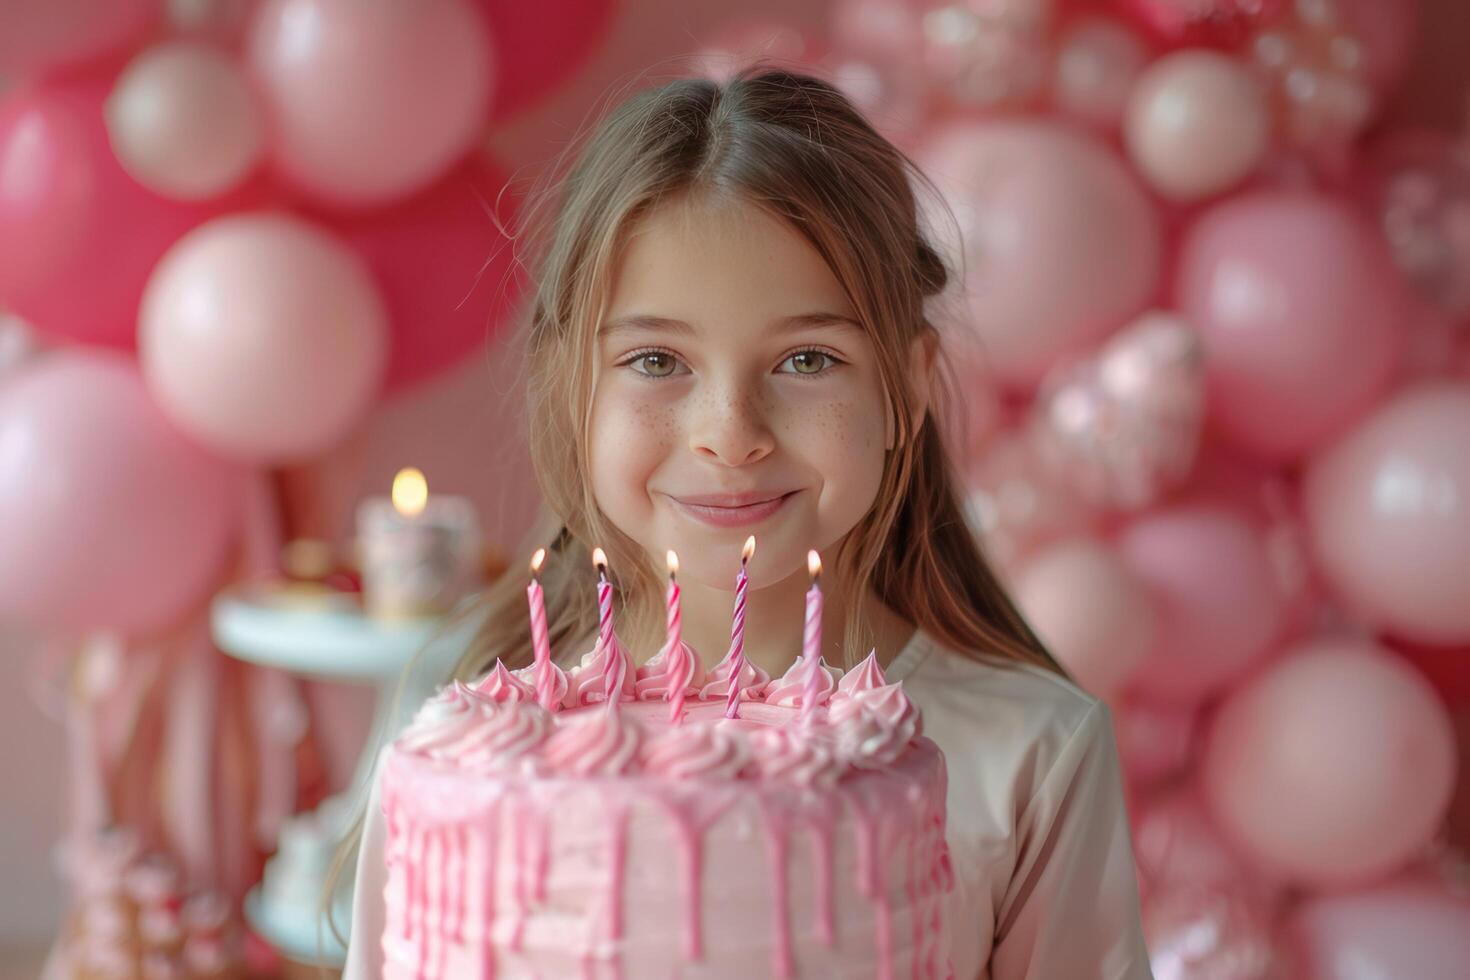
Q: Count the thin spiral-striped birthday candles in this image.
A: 5